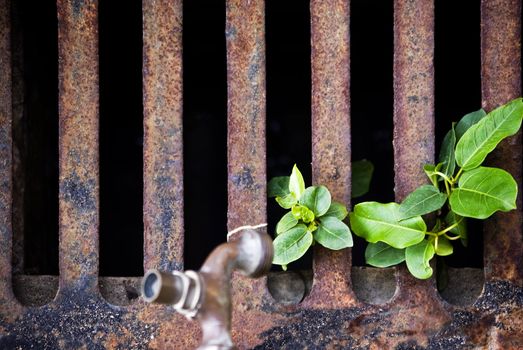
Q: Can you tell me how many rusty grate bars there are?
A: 7